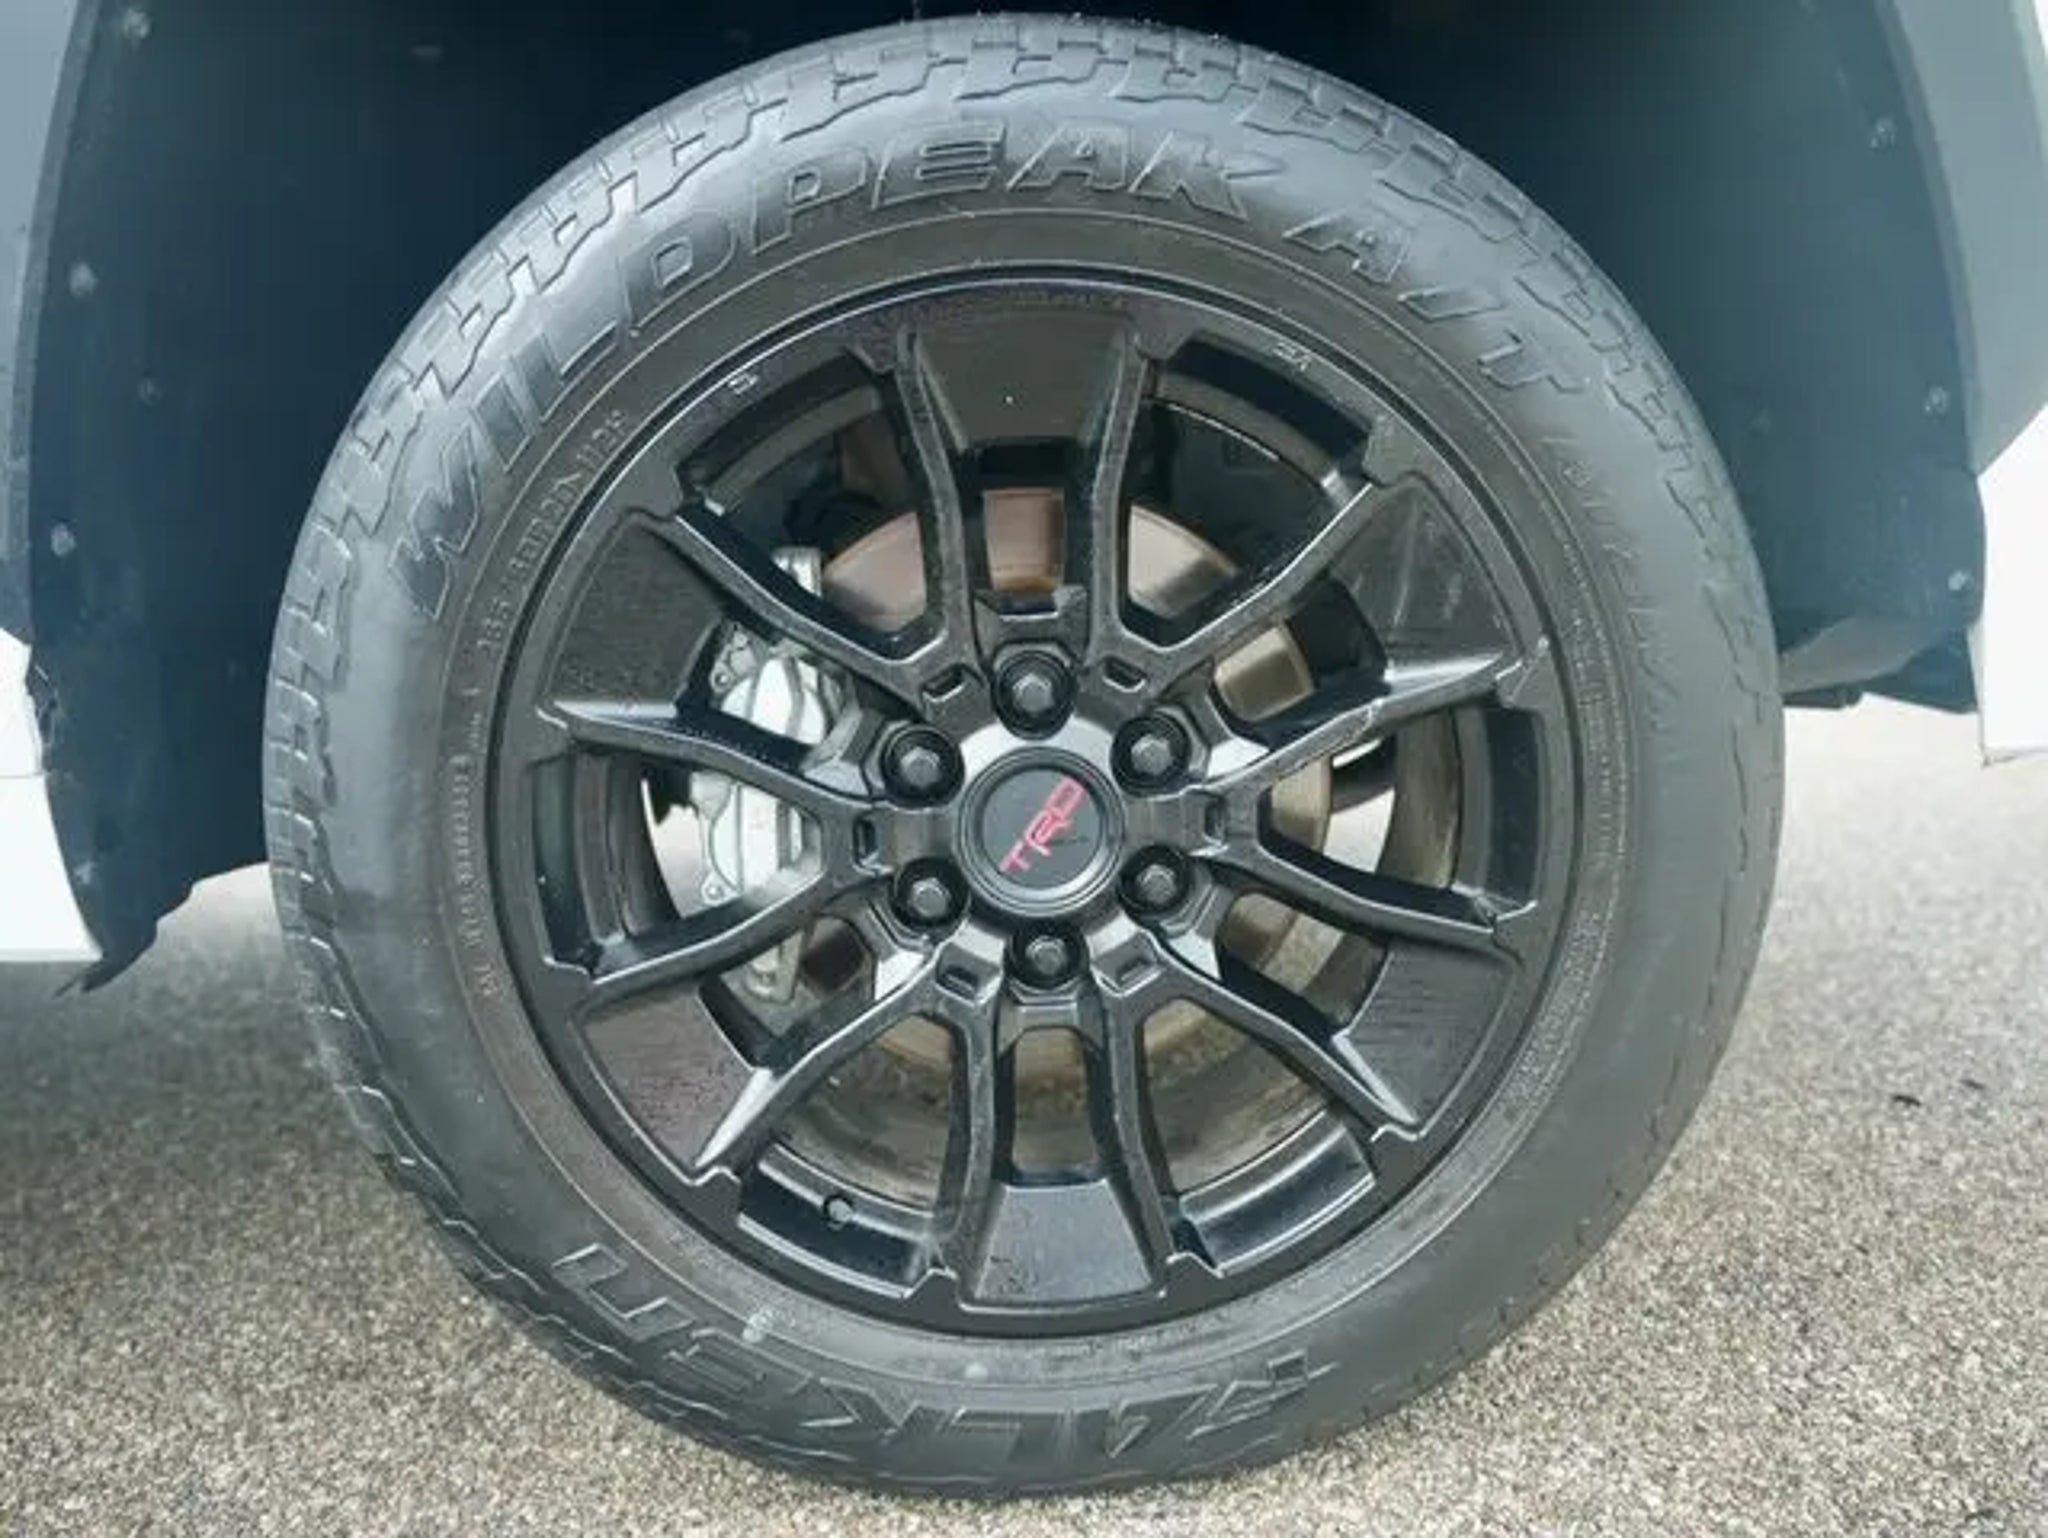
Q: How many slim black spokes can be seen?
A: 12